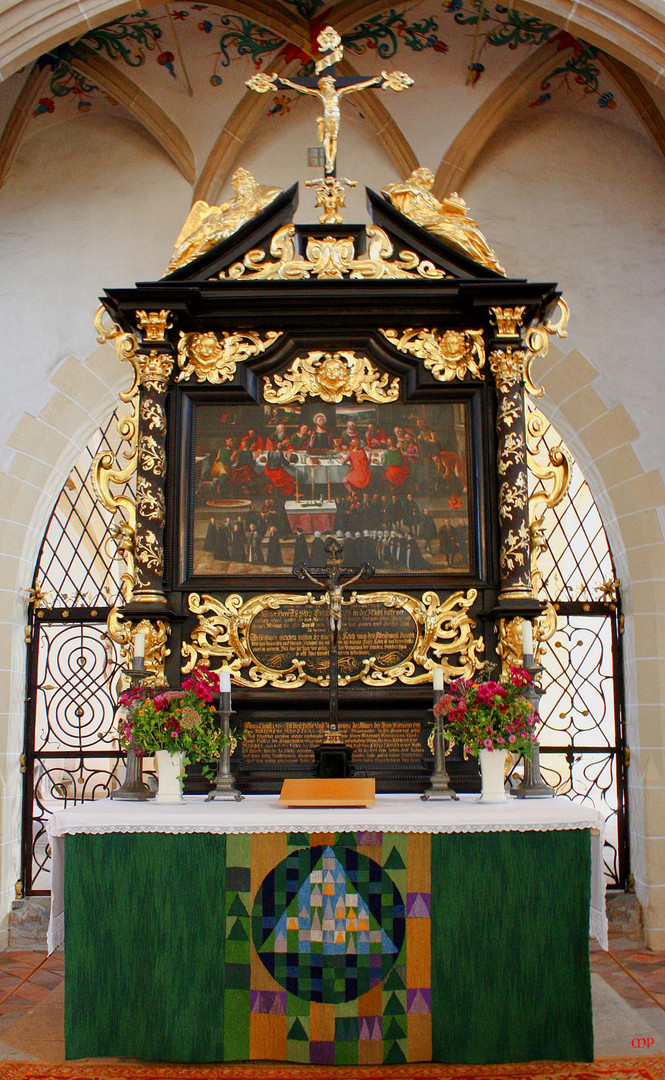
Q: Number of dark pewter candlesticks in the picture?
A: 4